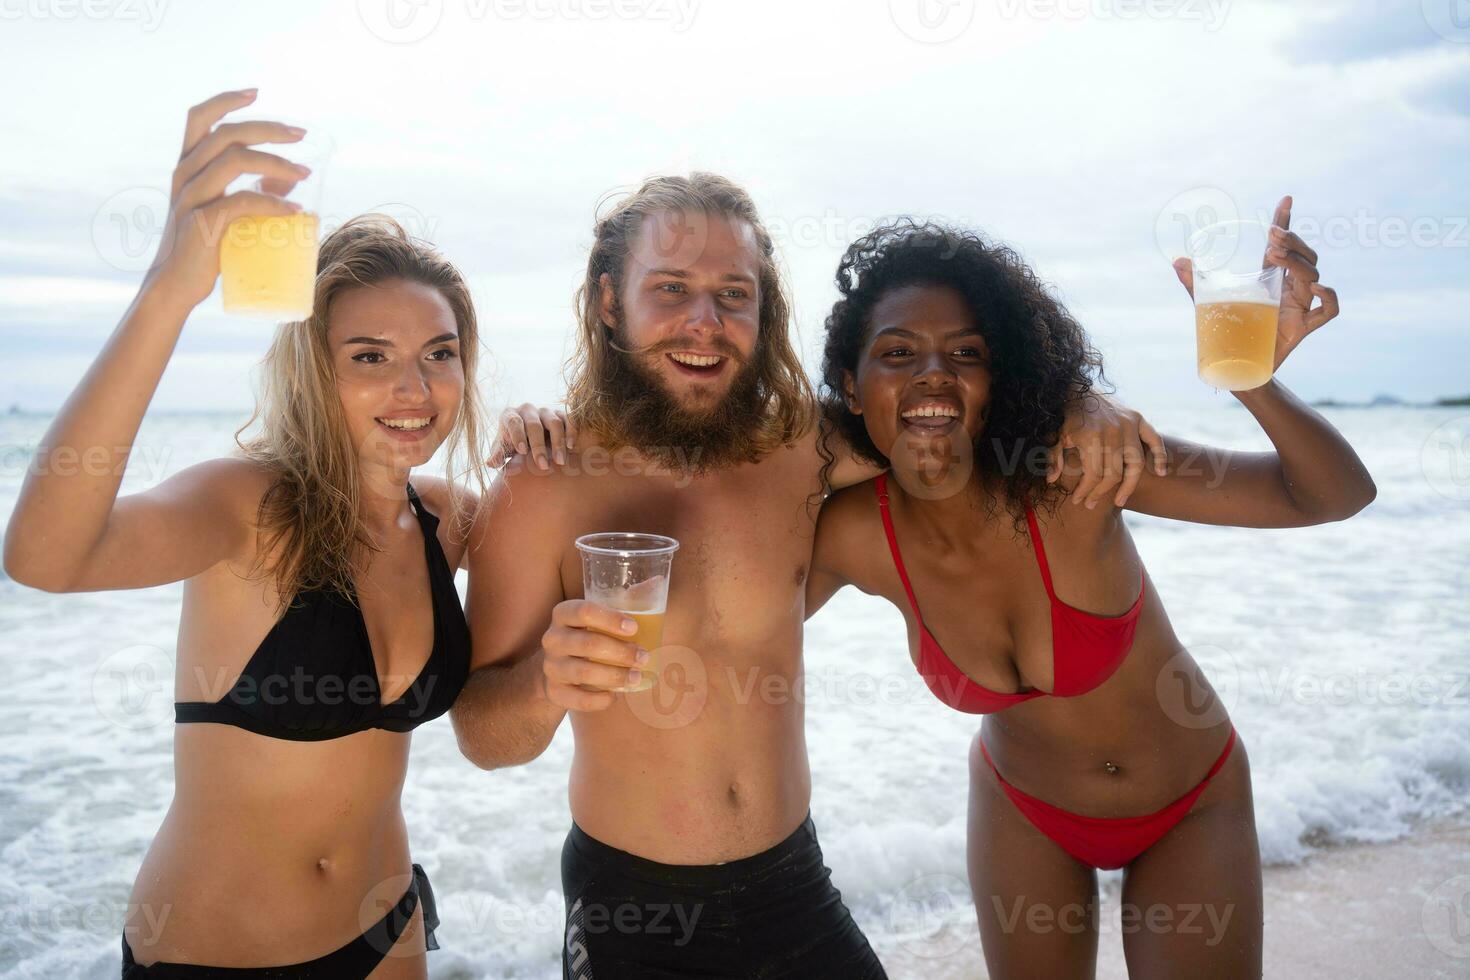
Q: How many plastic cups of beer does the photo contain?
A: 3